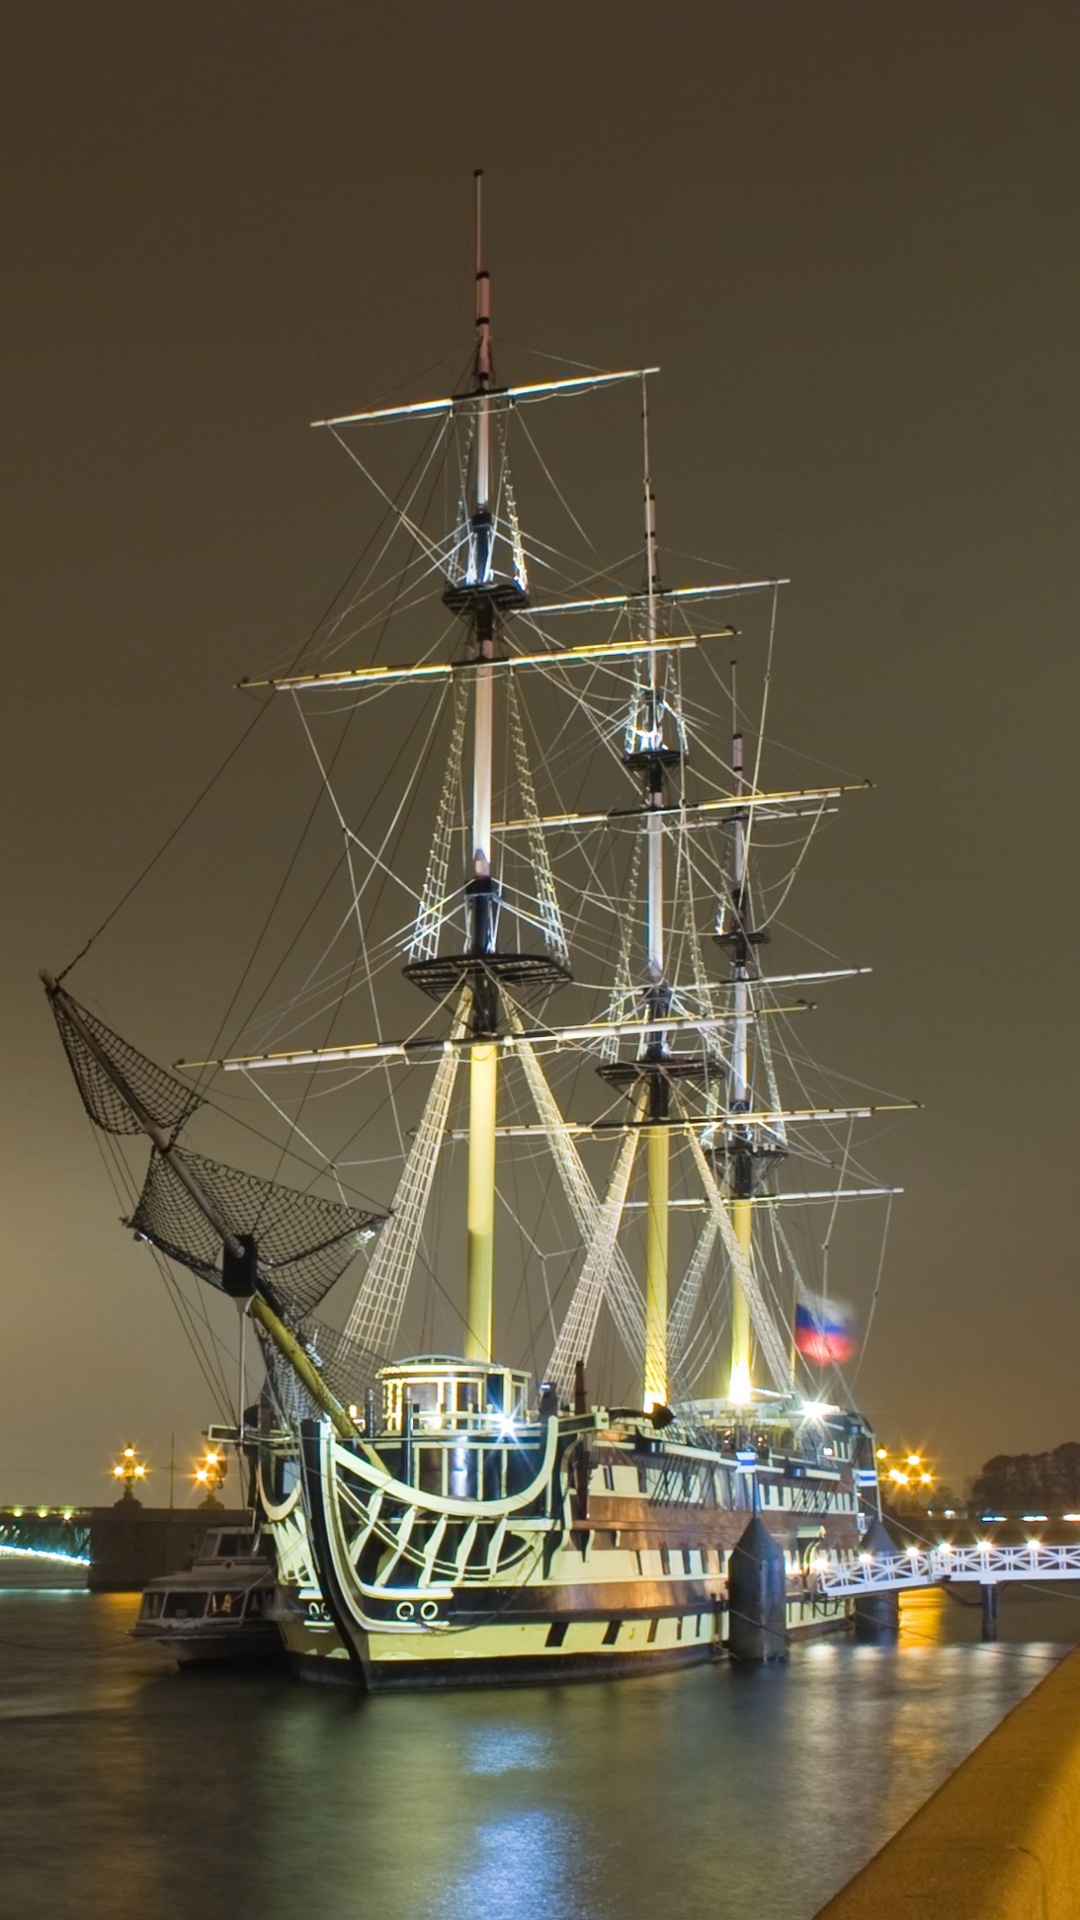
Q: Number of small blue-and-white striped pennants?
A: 2